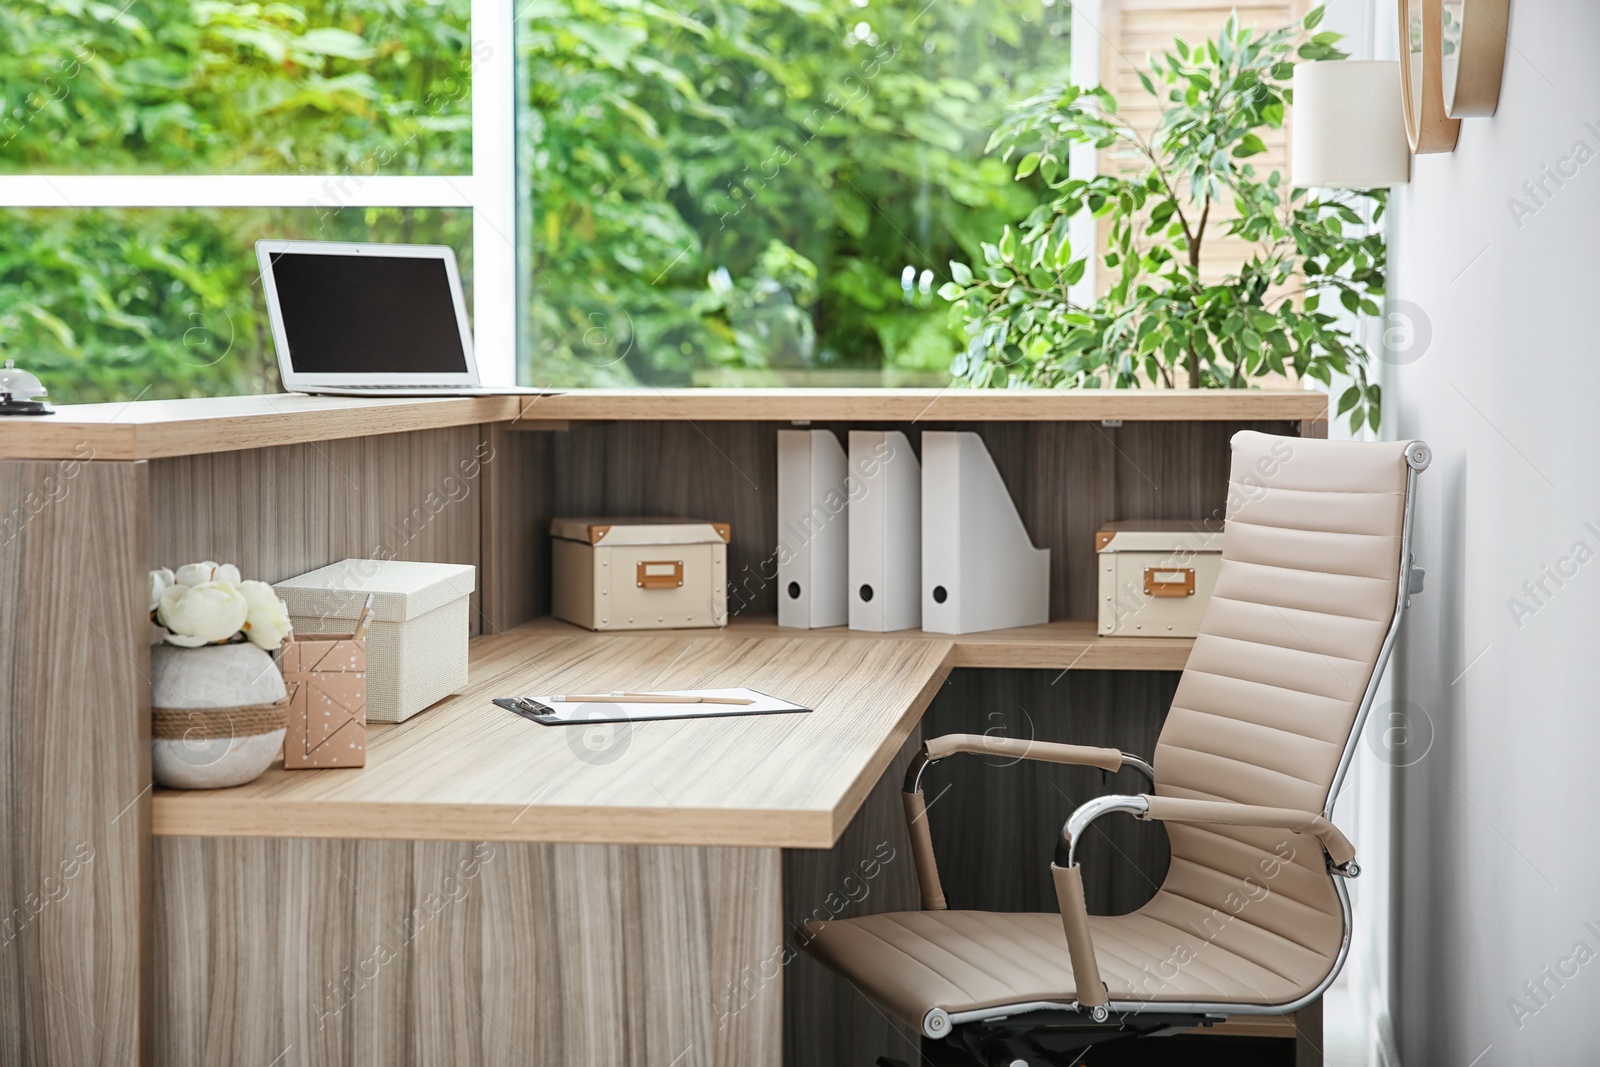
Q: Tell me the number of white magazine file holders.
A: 3